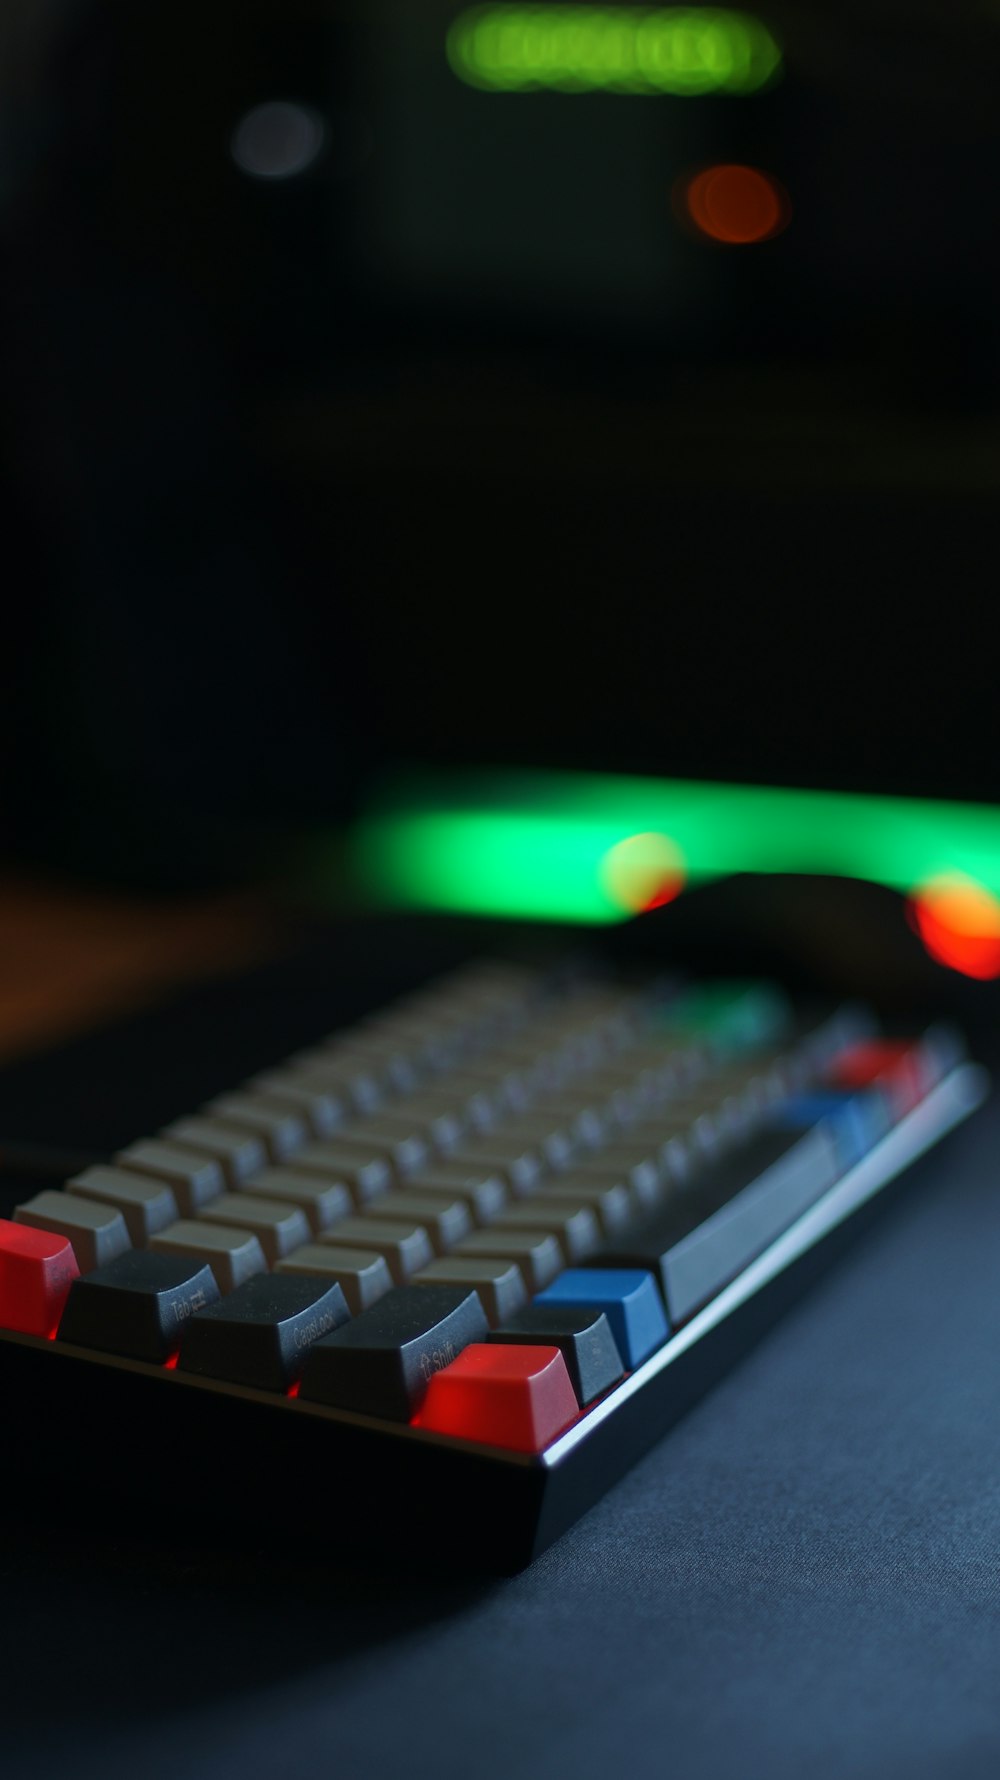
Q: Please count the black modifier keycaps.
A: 4